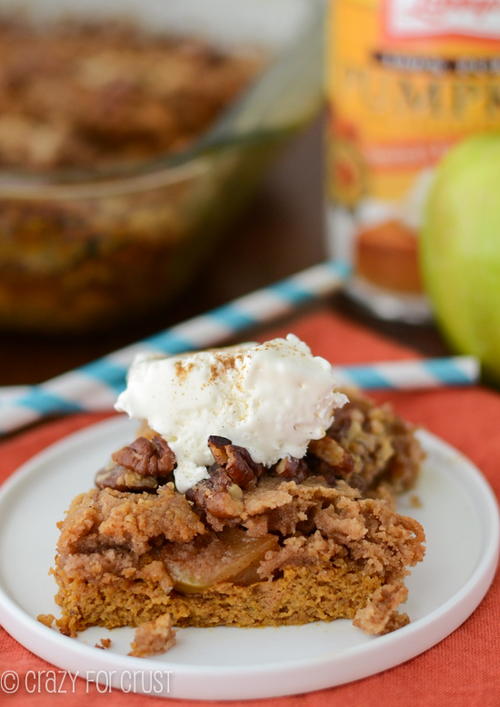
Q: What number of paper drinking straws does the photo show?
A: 2